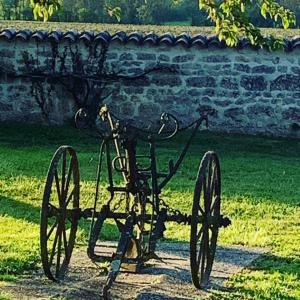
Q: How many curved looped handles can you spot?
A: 2